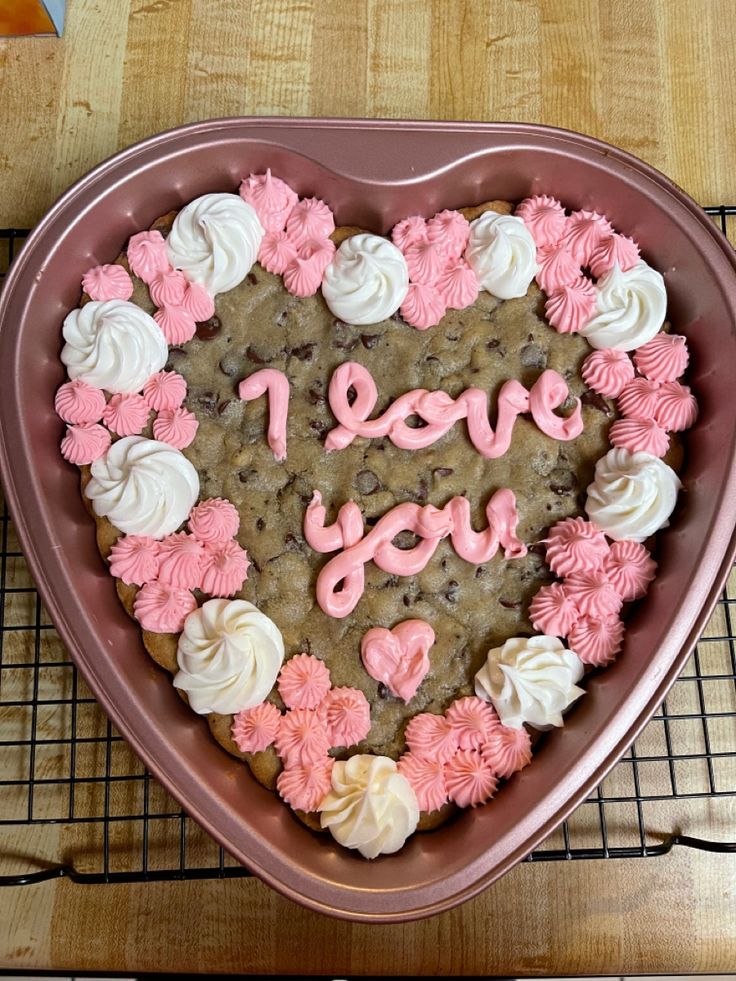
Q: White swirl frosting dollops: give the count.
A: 10